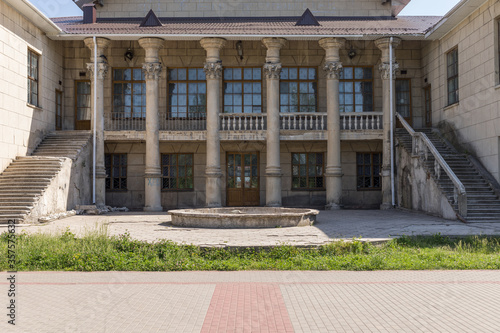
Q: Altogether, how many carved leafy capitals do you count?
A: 6